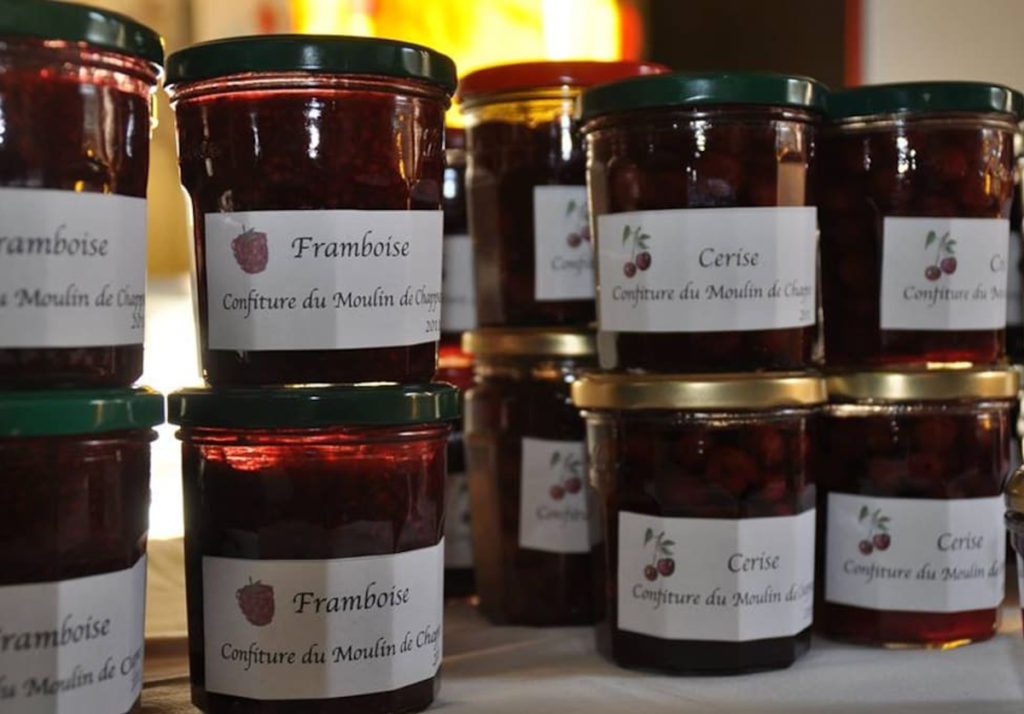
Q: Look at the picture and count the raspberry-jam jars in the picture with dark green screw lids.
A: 4